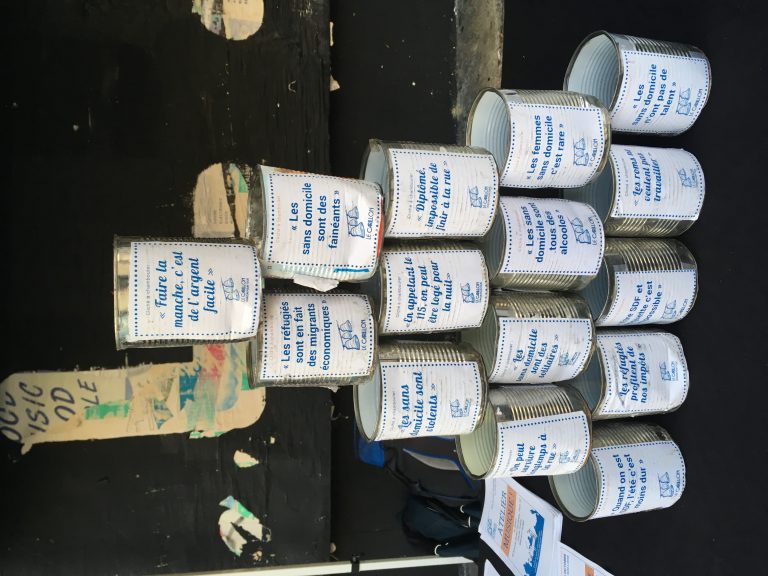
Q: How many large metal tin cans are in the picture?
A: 15